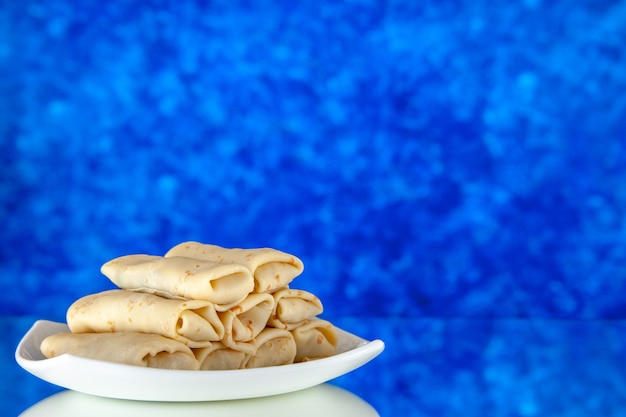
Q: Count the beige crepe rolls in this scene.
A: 9